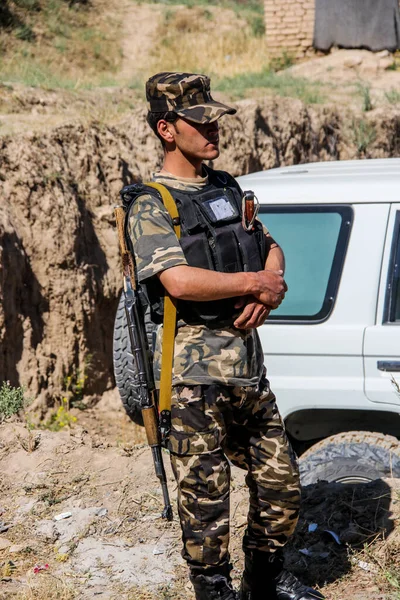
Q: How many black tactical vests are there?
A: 1